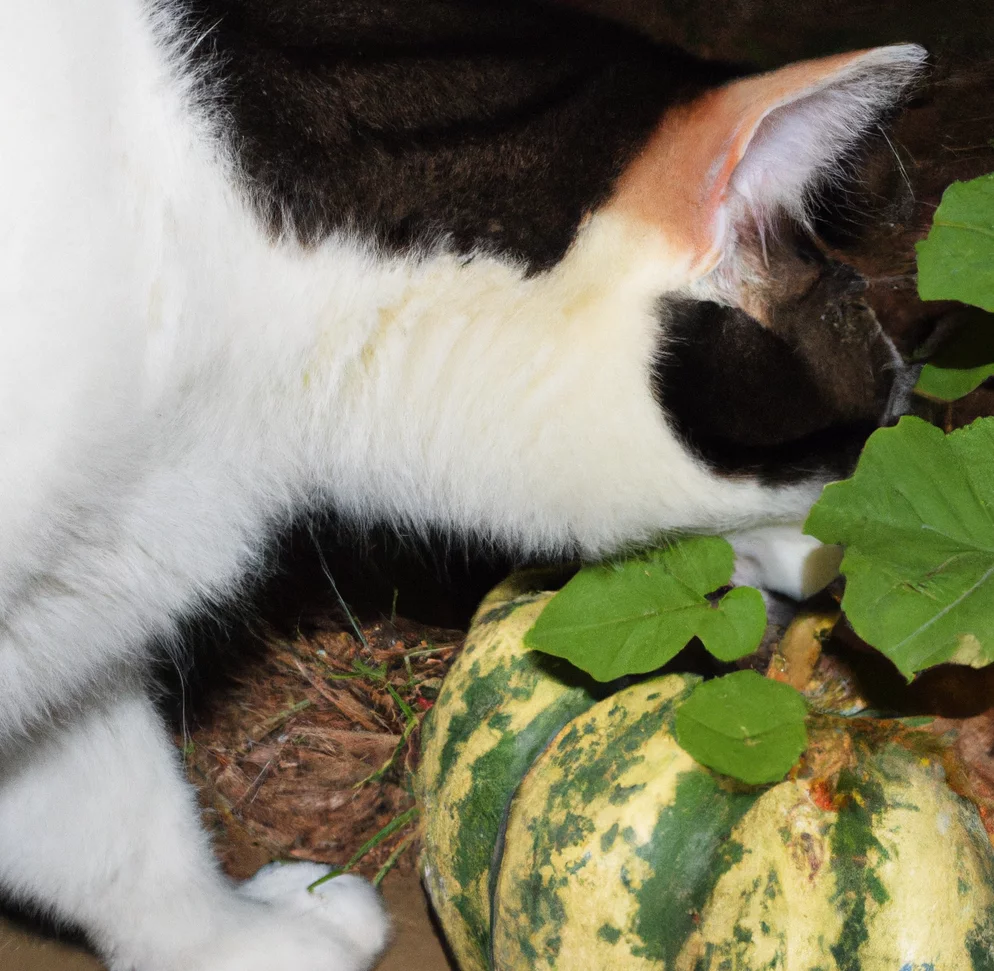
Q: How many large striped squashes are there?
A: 1